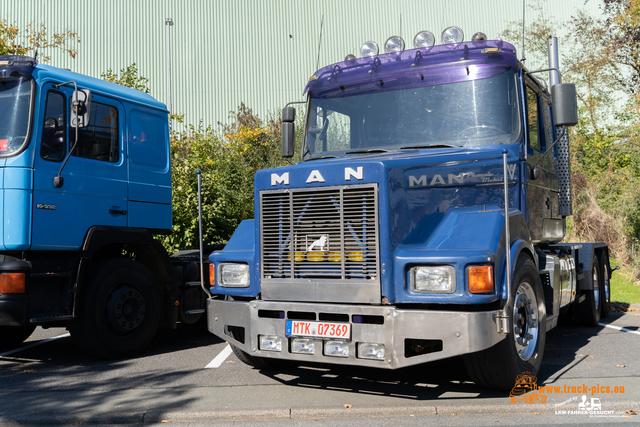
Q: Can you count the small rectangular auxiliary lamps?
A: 4